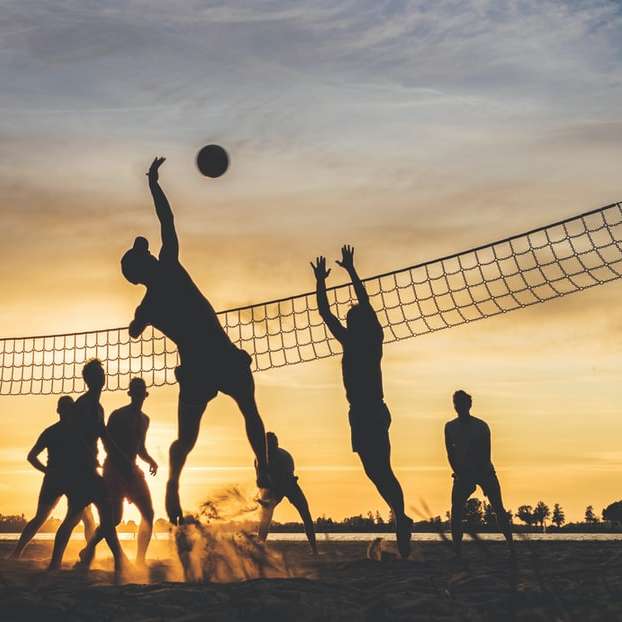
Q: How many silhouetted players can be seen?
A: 7